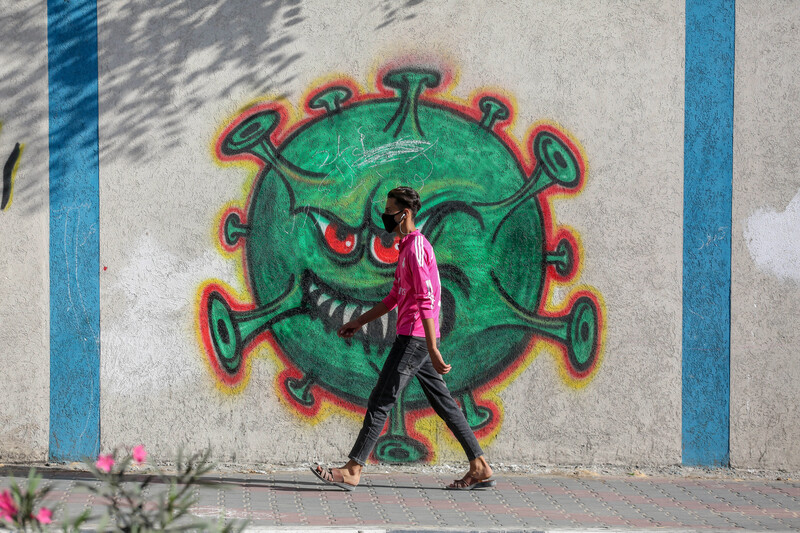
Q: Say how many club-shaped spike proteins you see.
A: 12